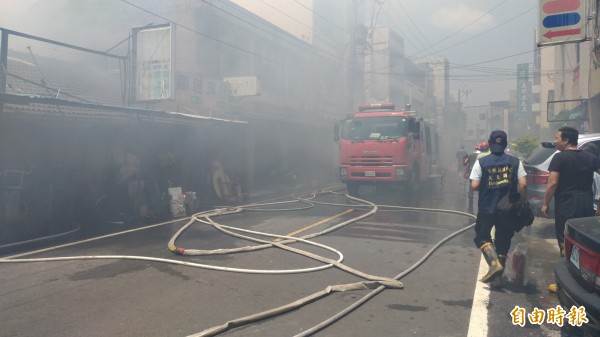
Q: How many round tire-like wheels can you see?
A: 2